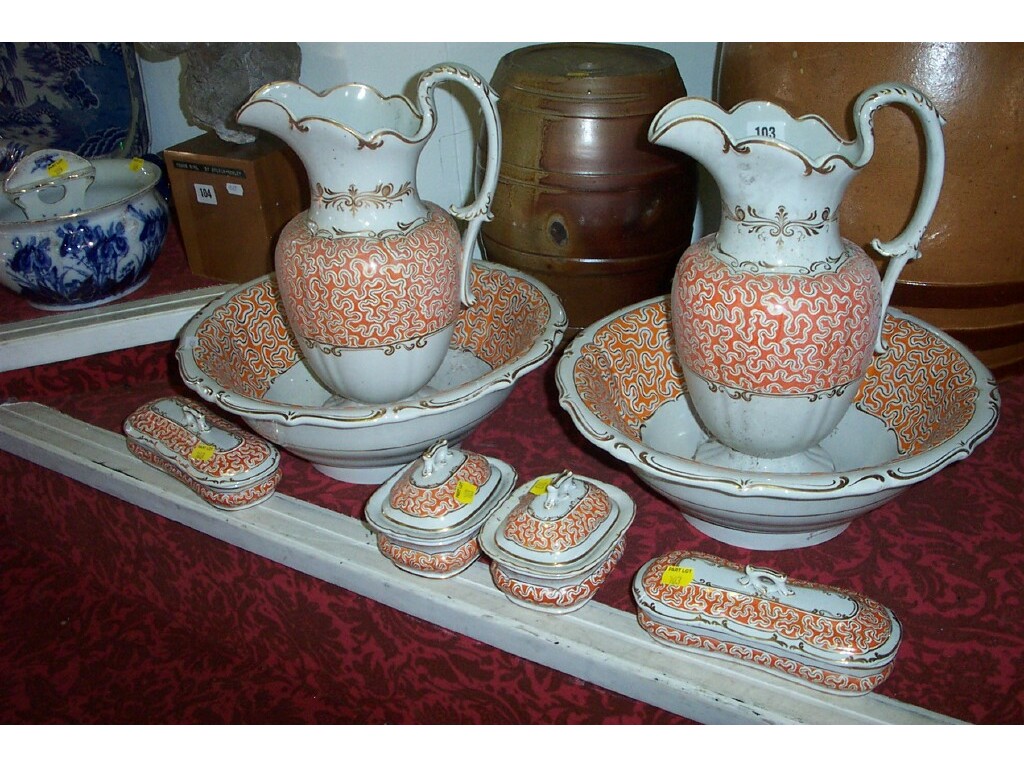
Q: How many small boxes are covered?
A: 4